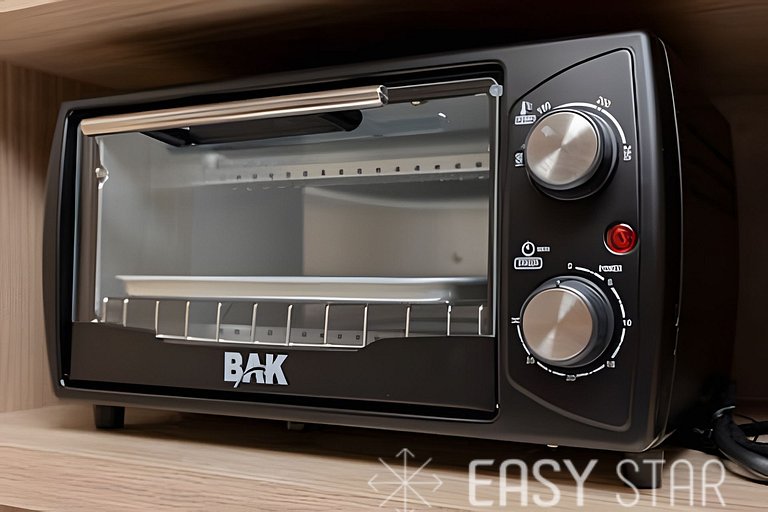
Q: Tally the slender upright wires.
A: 12